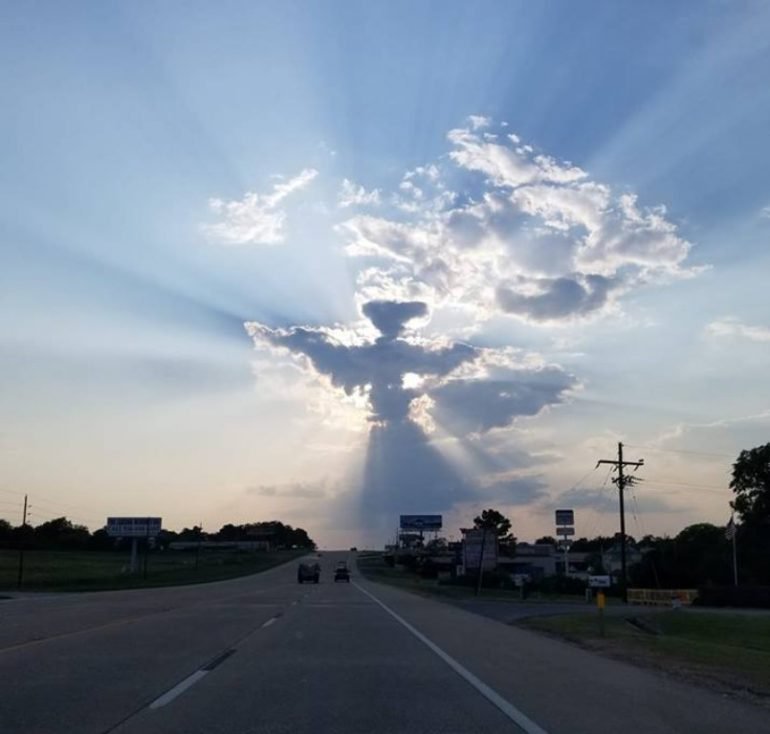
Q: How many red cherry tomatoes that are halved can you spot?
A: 0